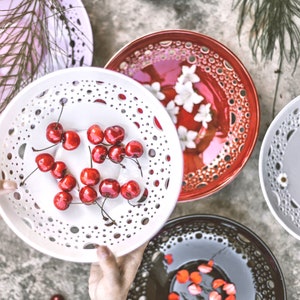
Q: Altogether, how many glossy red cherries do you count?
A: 15